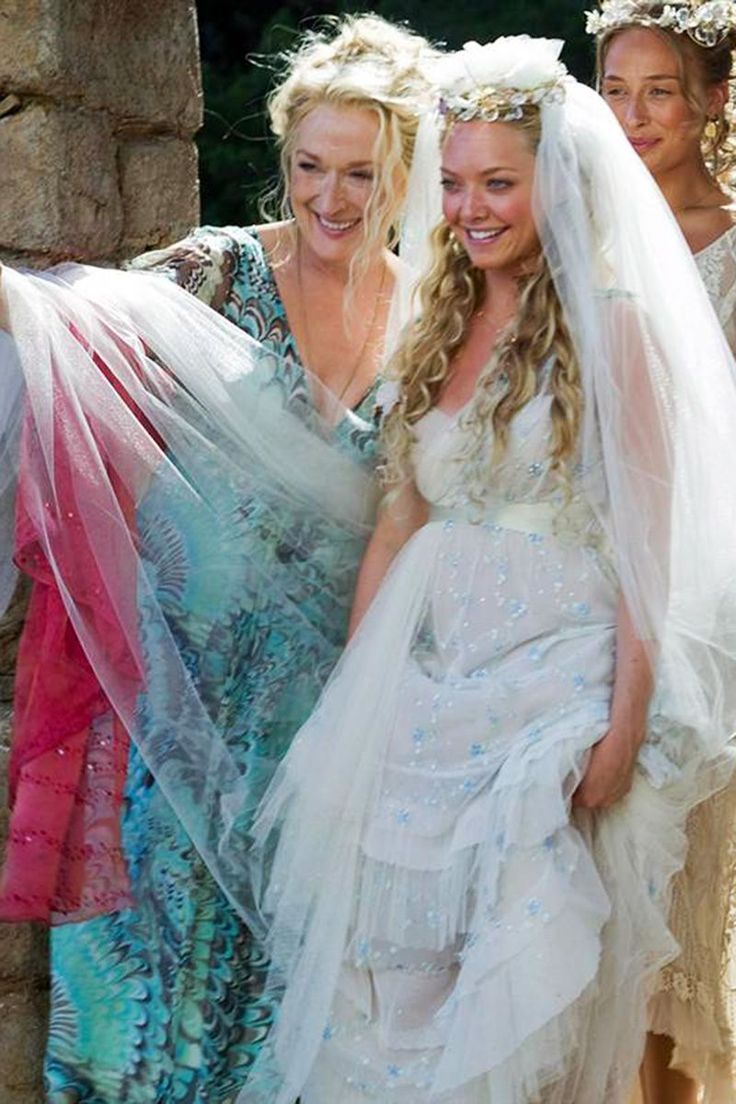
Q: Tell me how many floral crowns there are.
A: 2